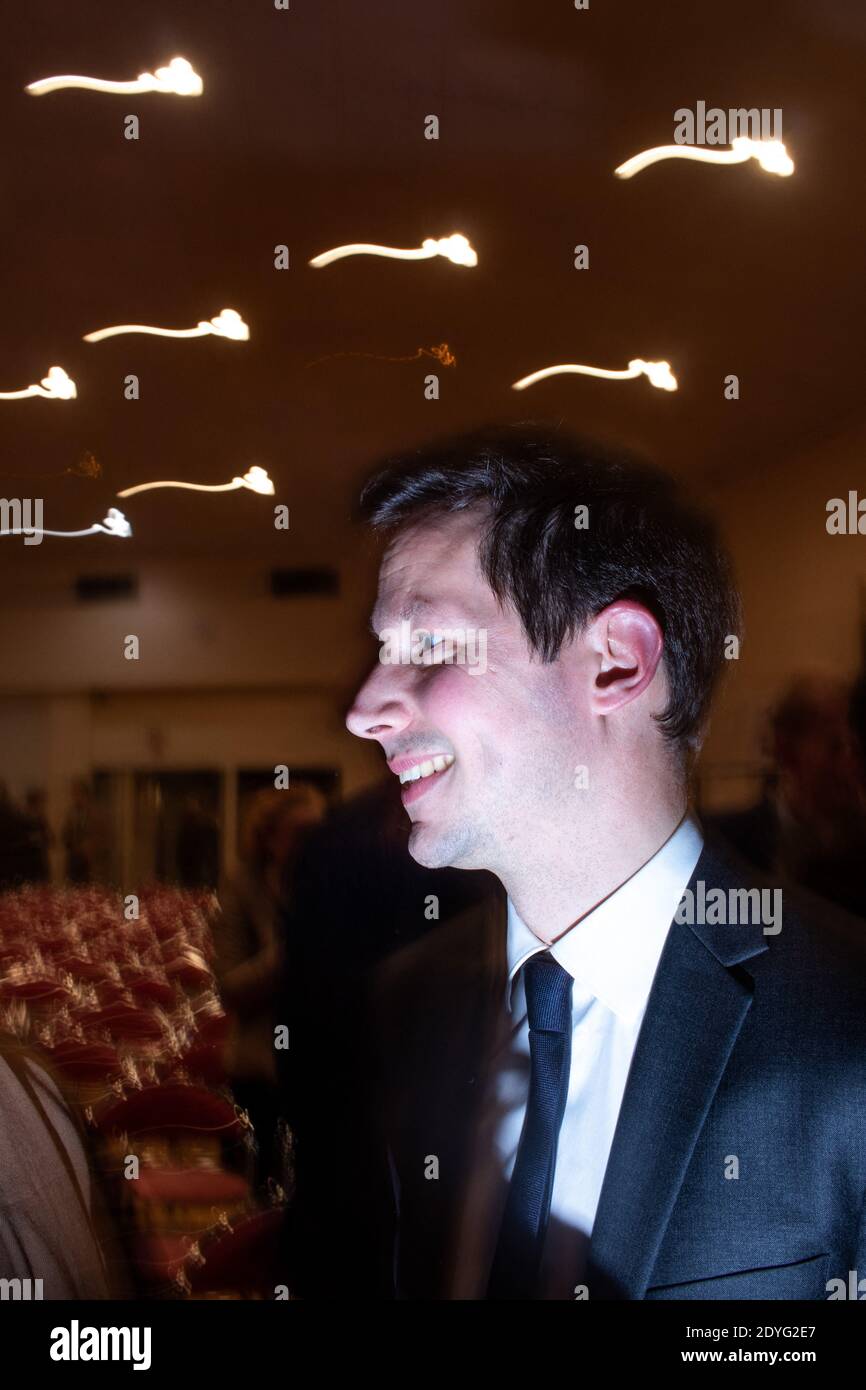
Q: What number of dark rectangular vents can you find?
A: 2